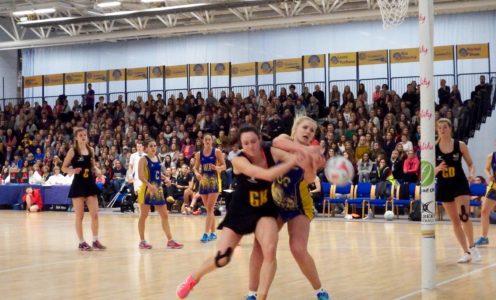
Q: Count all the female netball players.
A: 7